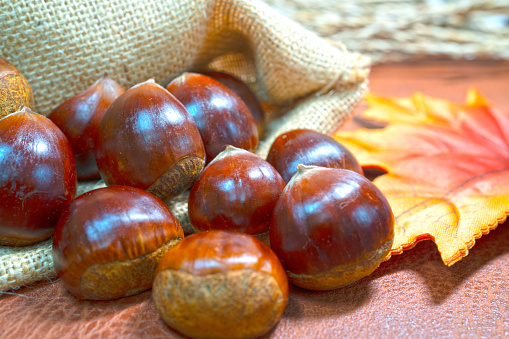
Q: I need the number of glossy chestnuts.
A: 11